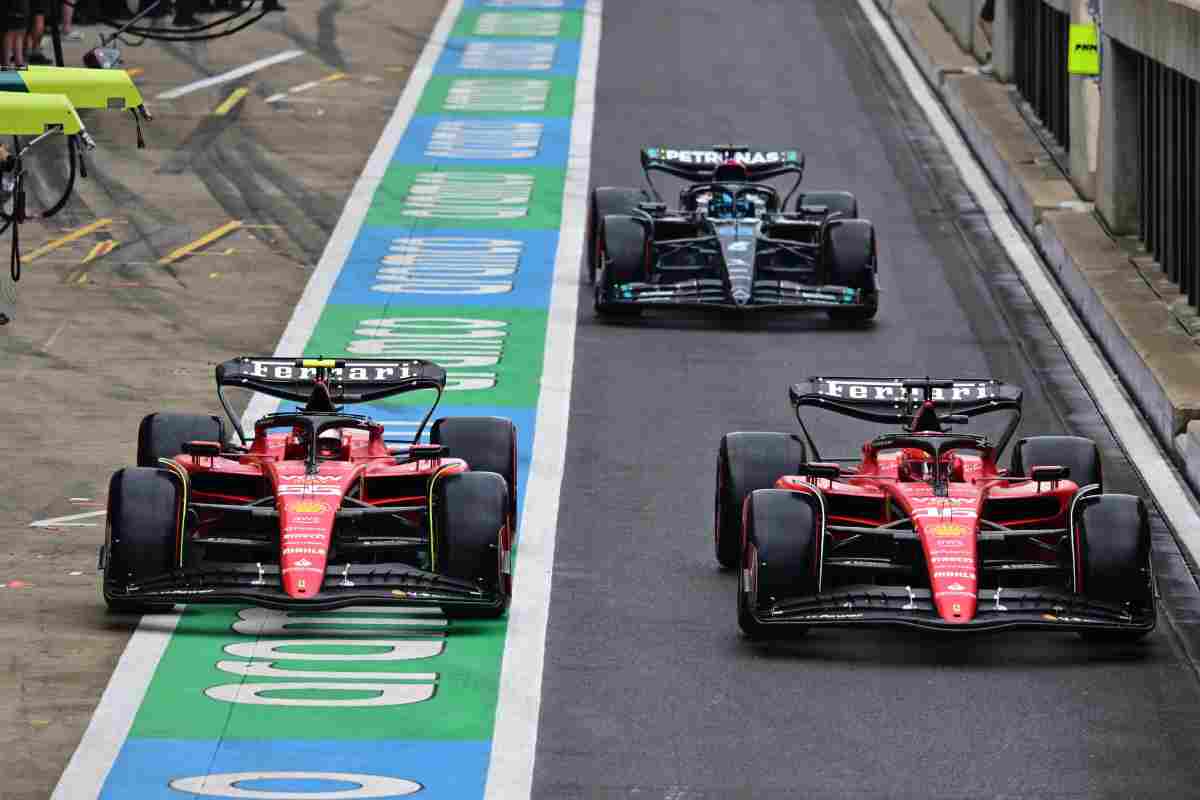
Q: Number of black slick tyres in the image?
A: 12